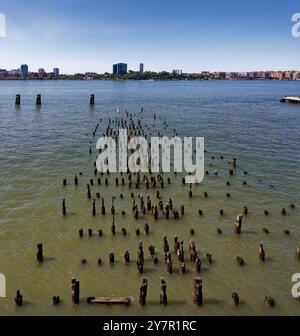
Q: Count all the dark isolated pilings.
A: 3